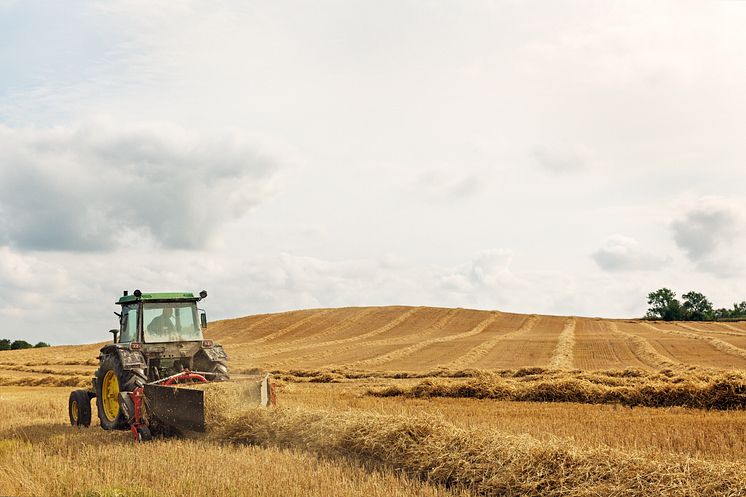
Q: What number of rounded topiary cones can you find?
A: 0